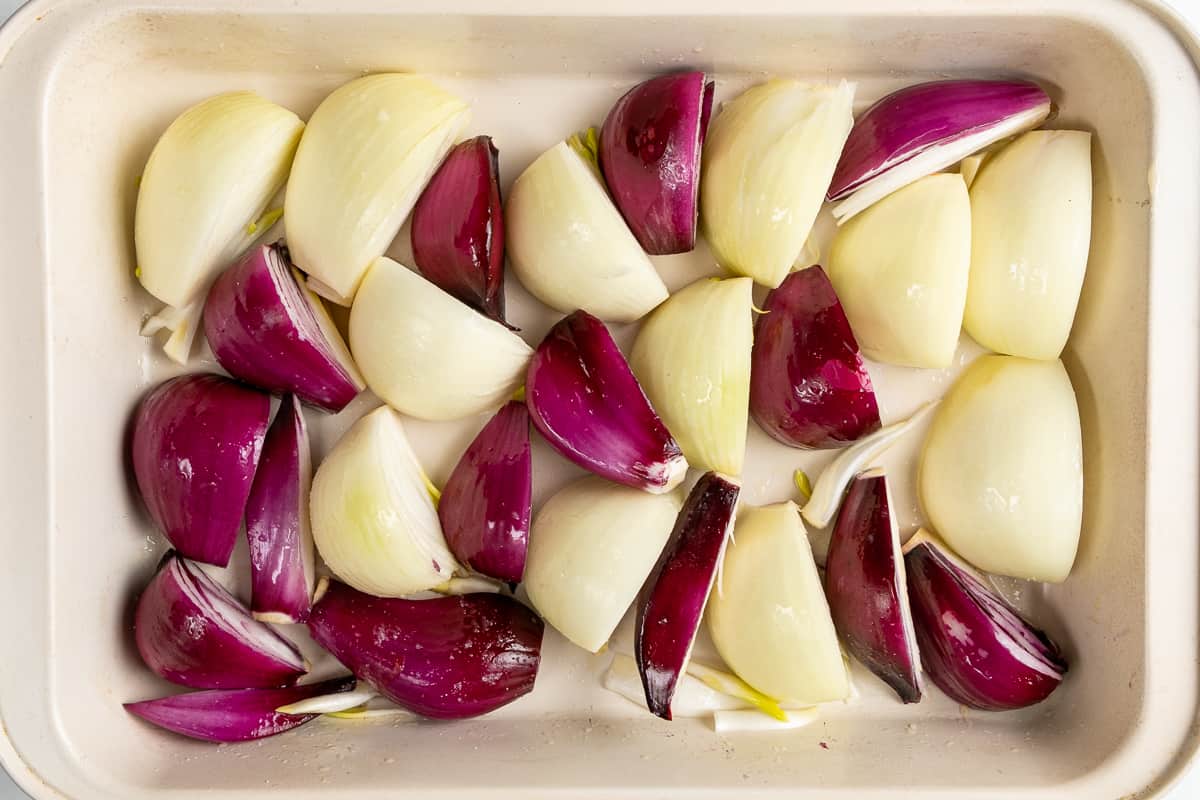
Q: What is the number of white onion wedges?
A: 12